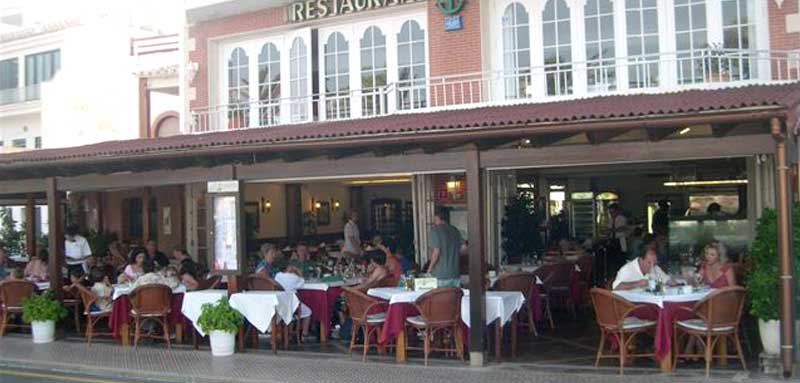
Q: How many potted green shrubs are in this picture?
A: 3